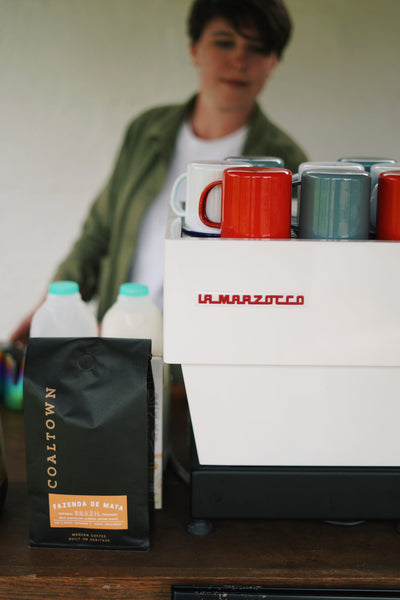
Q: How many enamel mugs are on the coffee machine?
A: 8